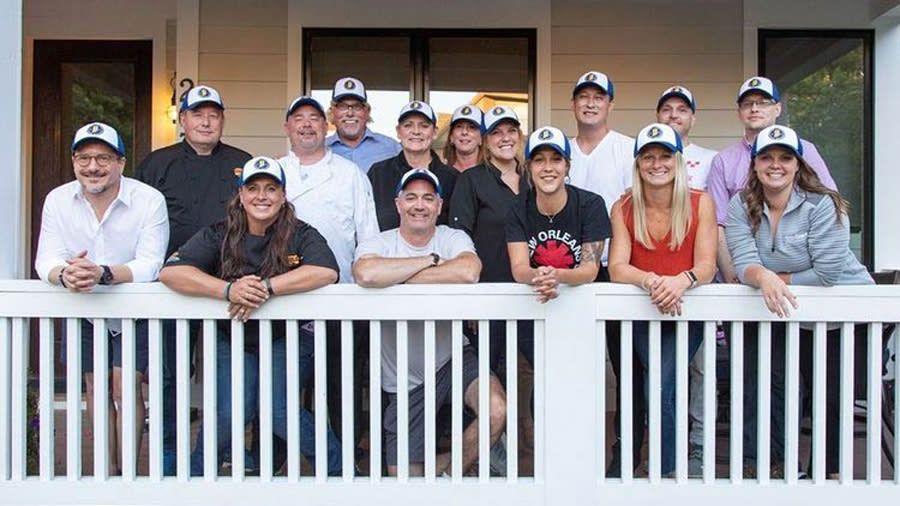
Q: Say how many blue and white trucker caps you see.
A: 15